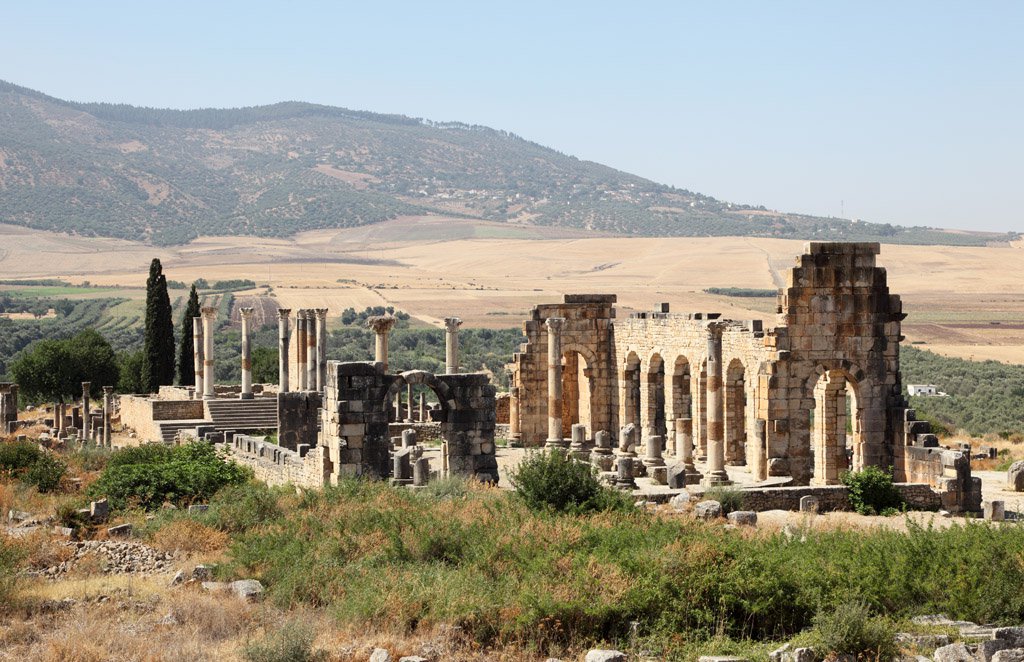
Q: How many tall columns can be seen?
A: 11